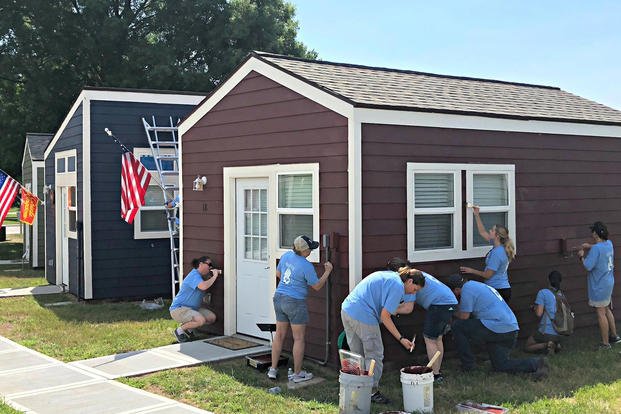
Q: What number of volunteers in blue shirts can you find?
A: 8